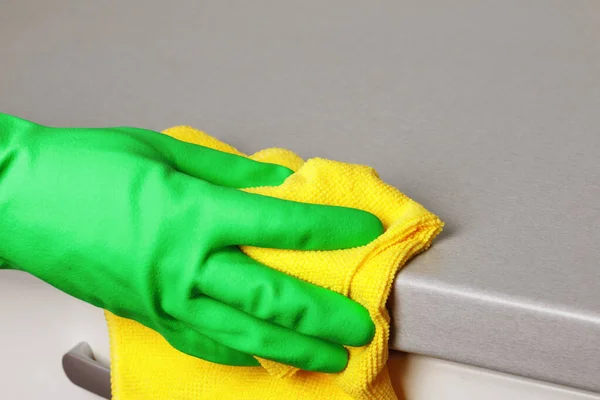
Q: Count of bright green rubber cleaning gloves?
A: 1